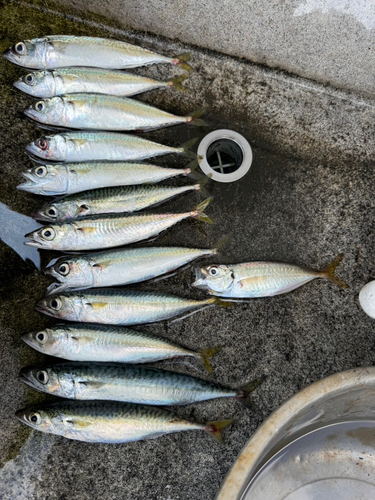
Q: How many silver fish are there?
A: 13